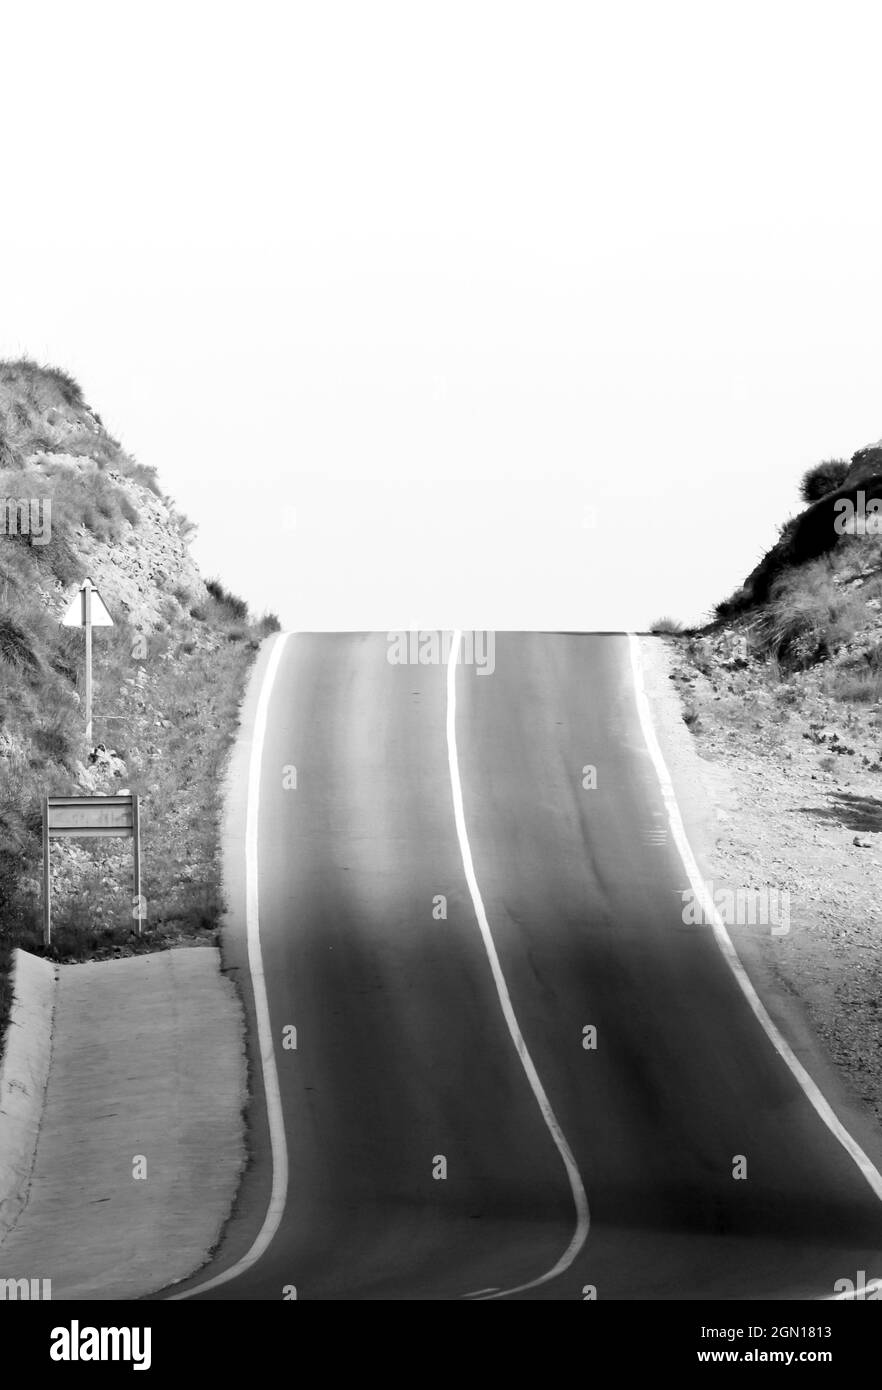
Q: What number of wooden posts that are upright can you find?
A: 3